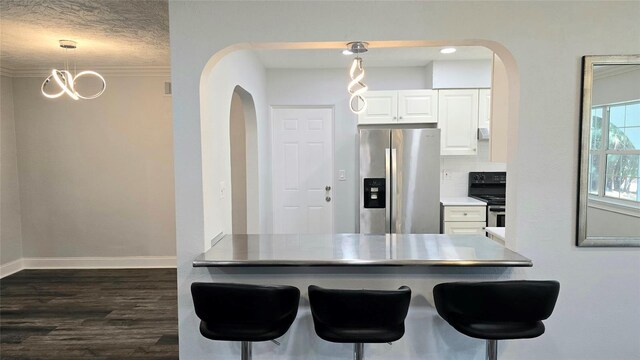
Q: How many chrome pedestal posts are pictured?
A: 3